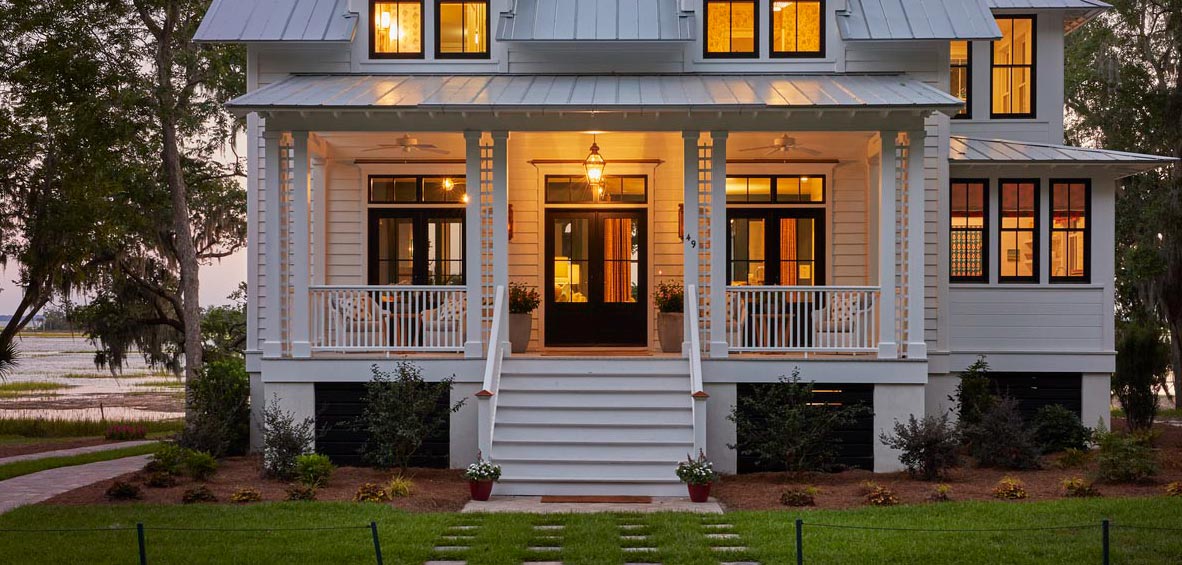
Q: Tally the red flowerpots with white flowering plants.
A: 2